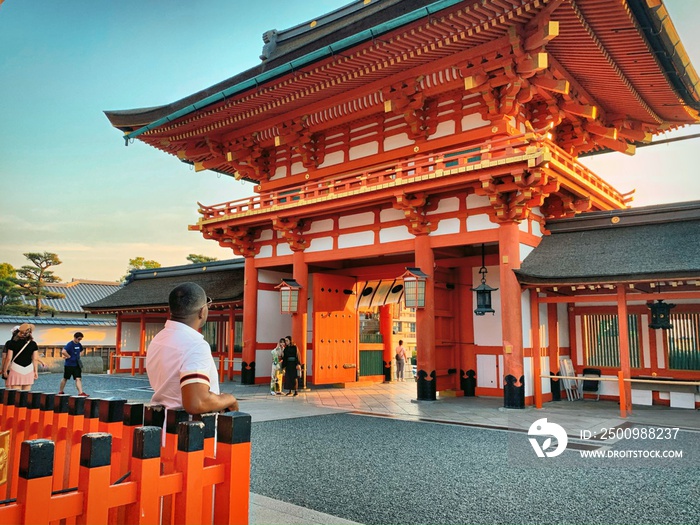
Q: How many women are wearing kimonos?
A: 2